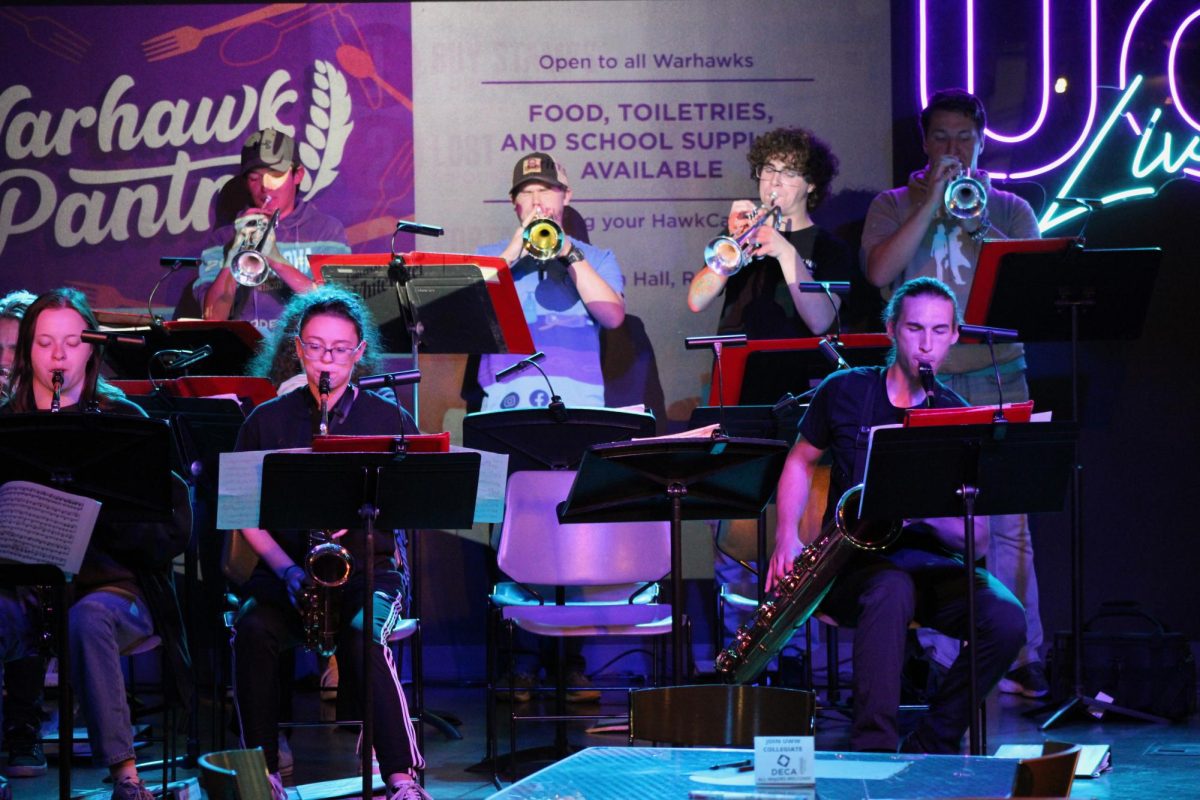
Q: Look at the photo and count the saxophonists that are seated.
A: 3